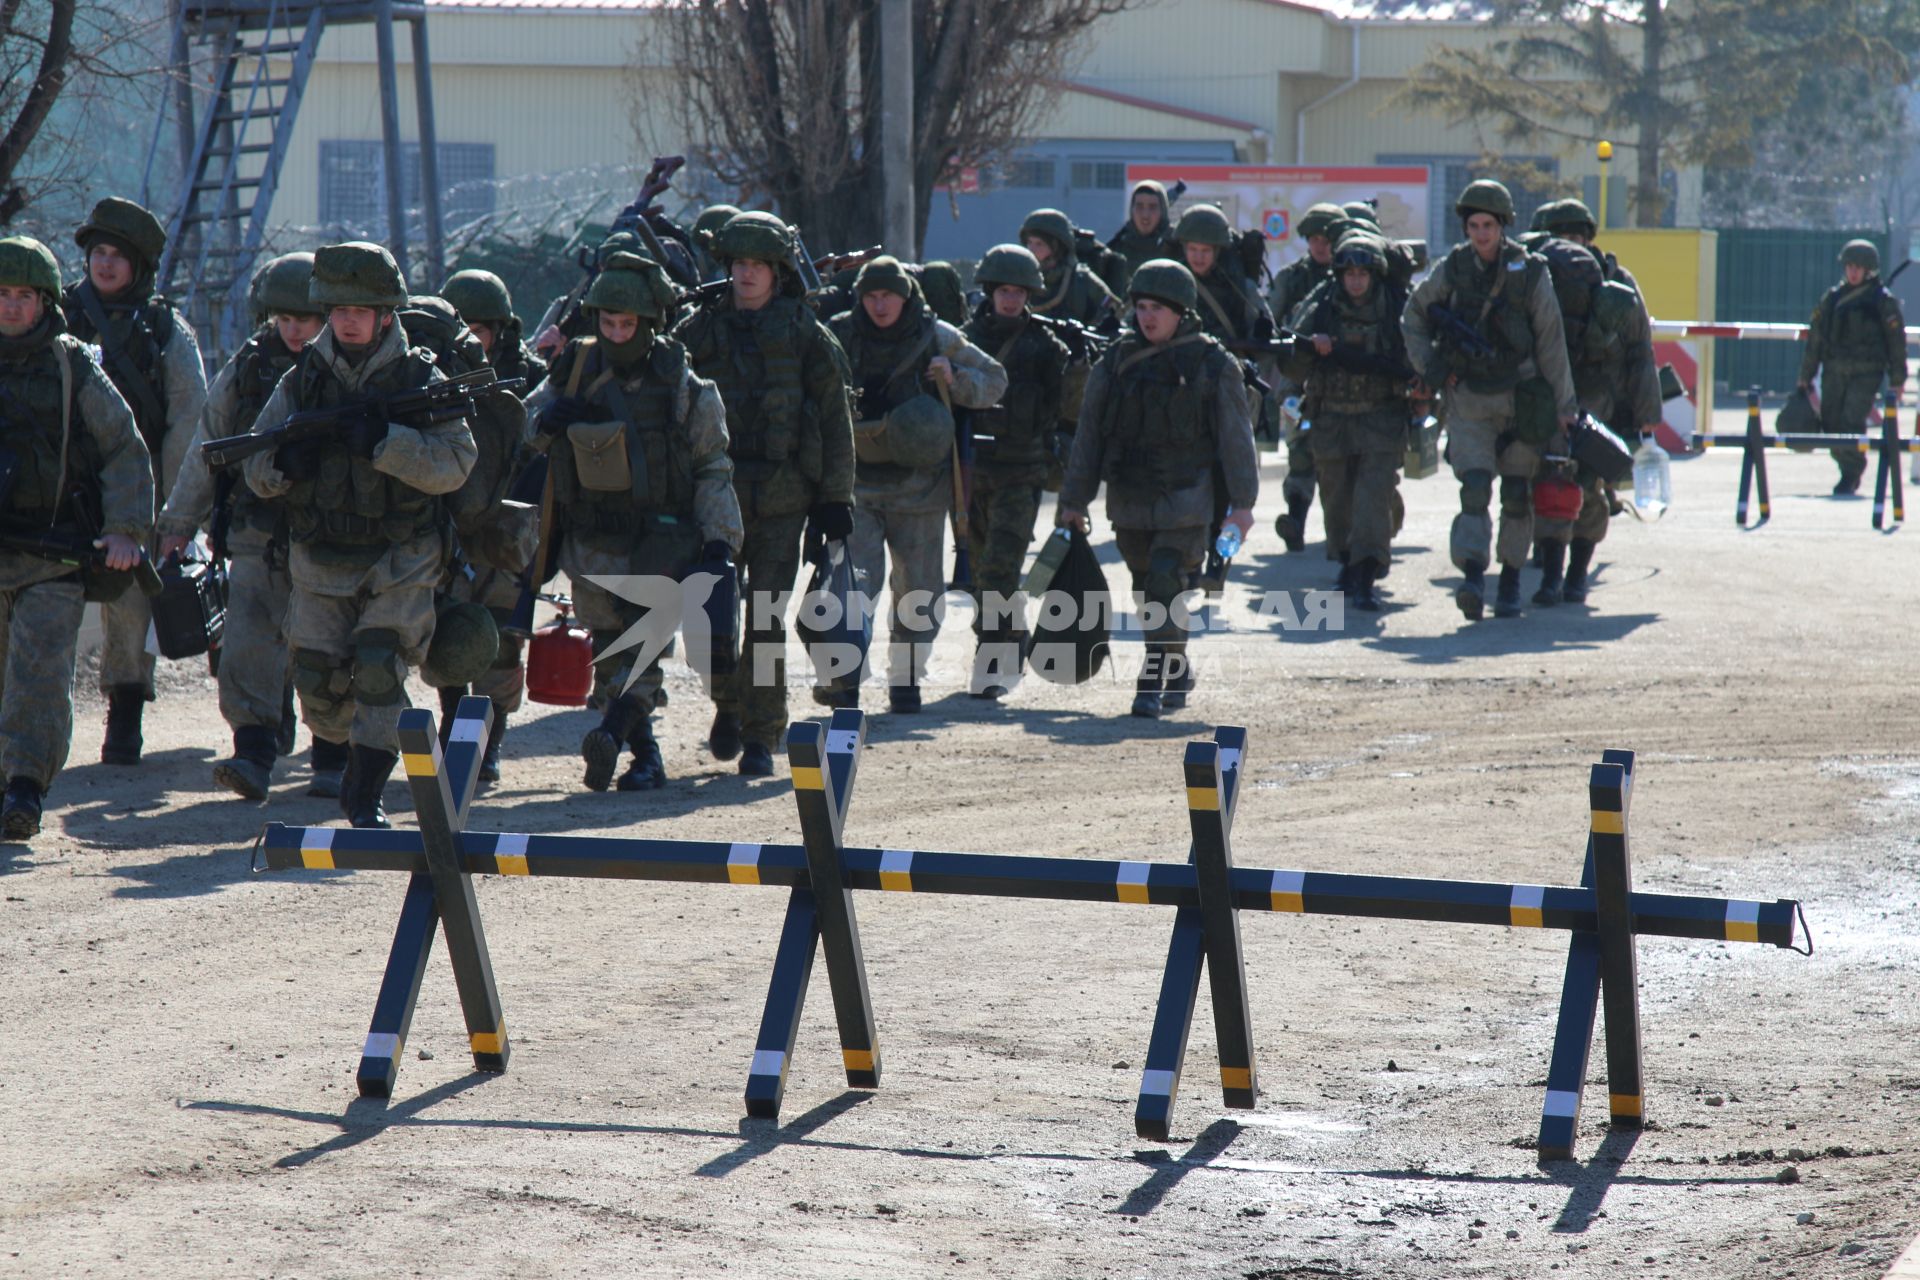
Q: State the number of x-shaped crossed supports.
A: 6